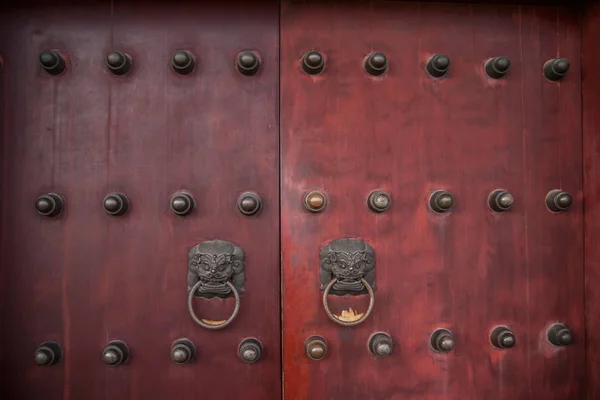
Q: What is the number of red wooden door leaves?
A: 2